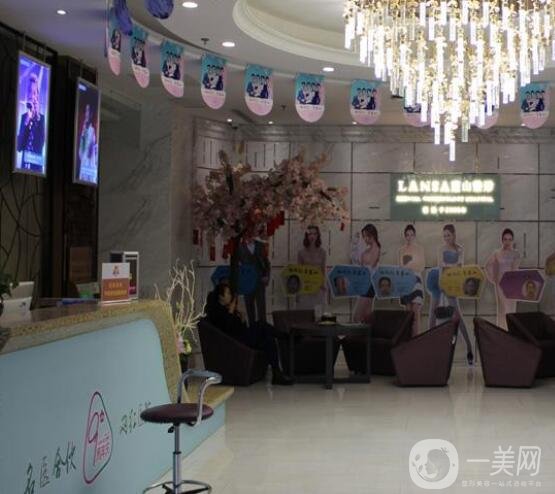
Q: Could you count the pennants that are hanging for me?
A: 10